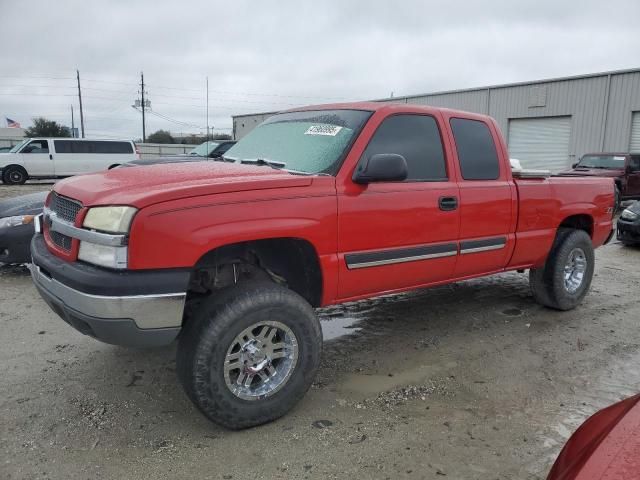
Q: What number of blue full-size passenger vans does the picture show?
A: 0